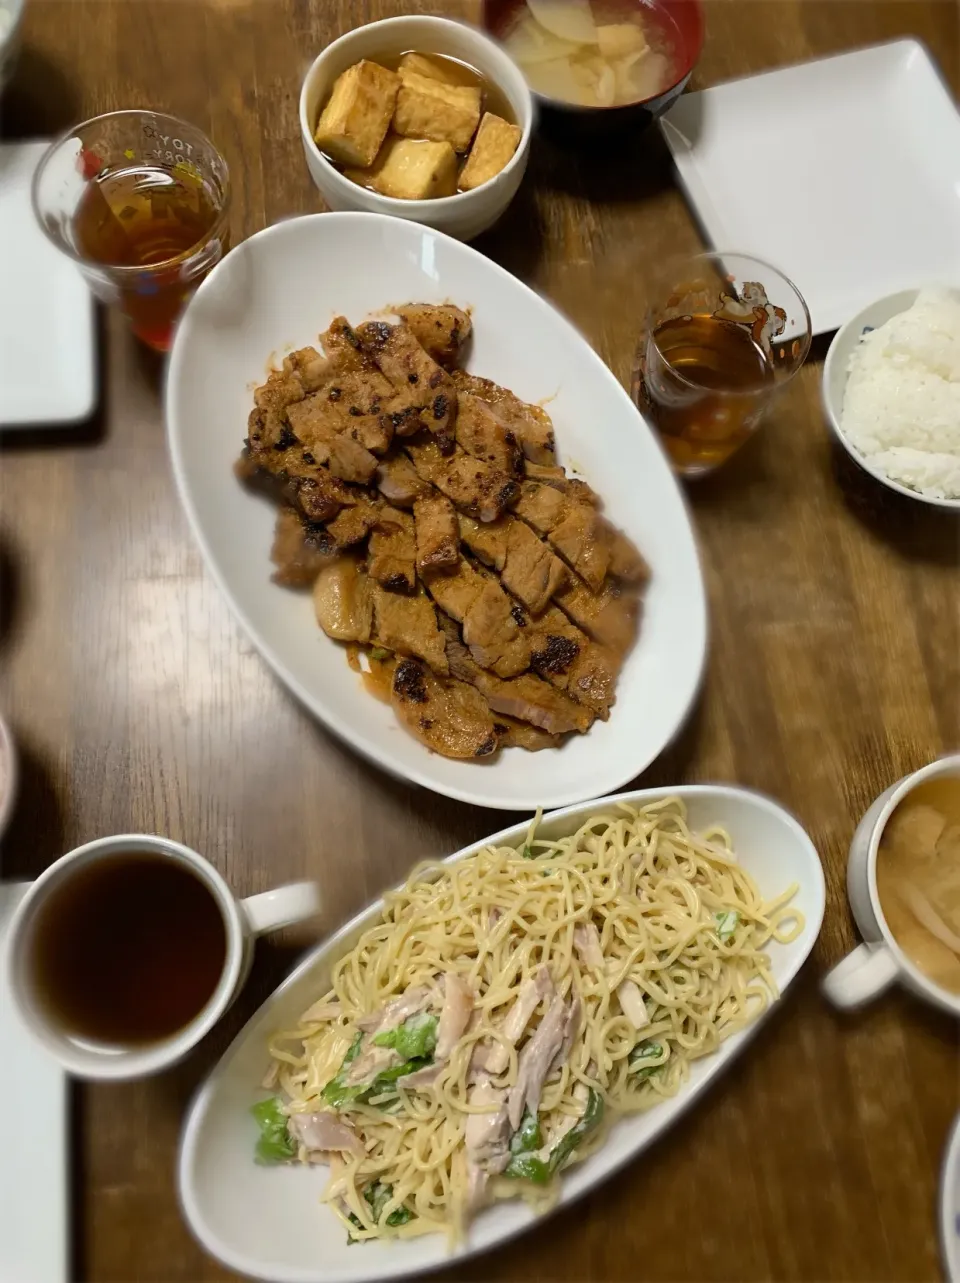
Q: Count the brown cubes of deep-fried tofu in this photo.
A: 5